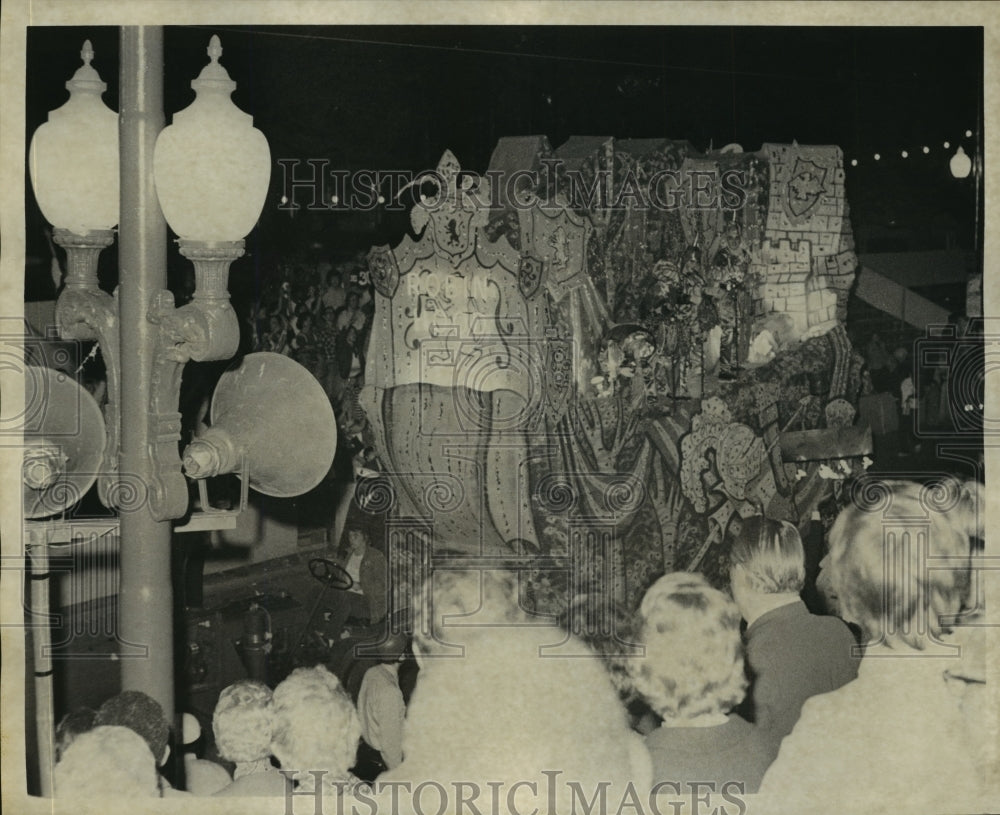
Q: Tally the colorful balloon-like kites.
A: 0